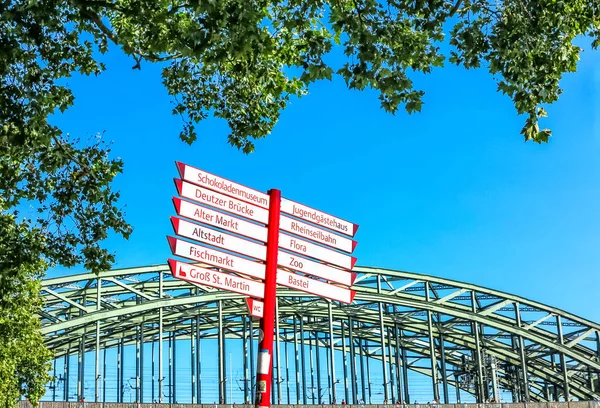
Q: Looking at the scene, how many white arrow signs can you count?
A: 12